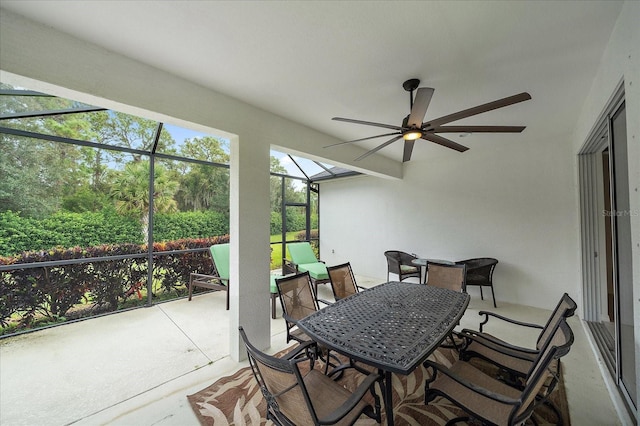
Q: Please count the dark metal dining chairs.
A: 6